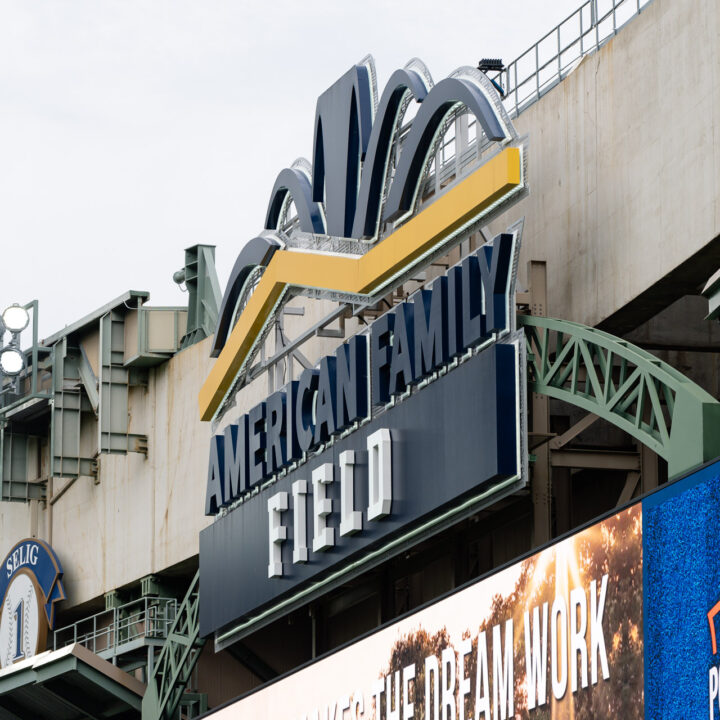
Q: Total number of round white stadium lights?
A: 2